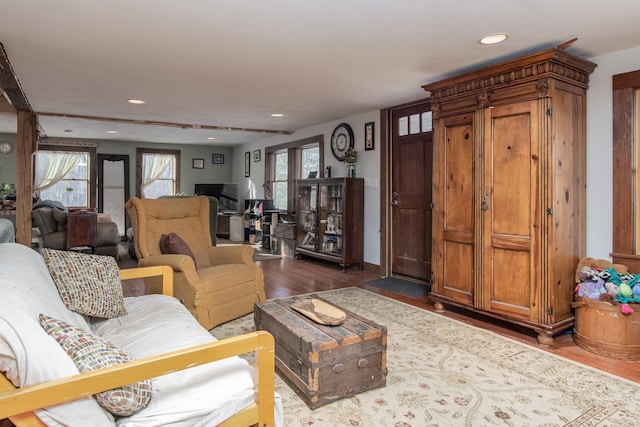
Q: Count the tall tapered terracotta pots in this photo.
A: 0